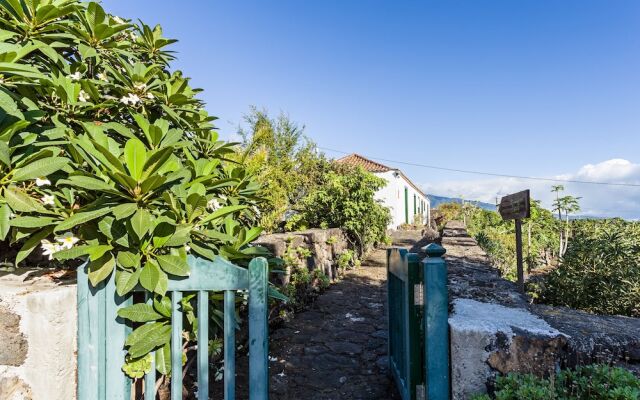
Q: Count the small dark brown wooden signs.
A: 1